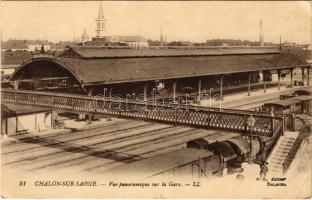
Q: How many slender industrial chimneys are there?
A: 2